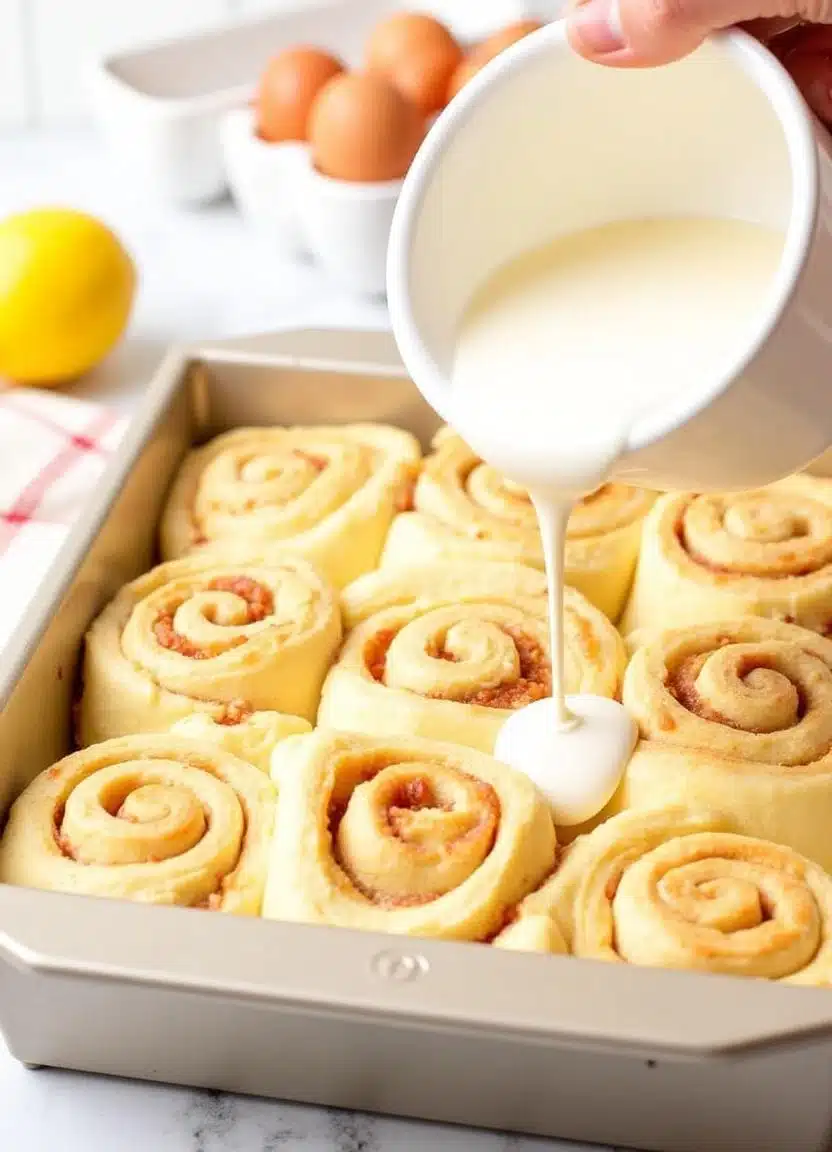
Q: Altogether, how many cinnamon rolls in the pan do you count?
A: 9